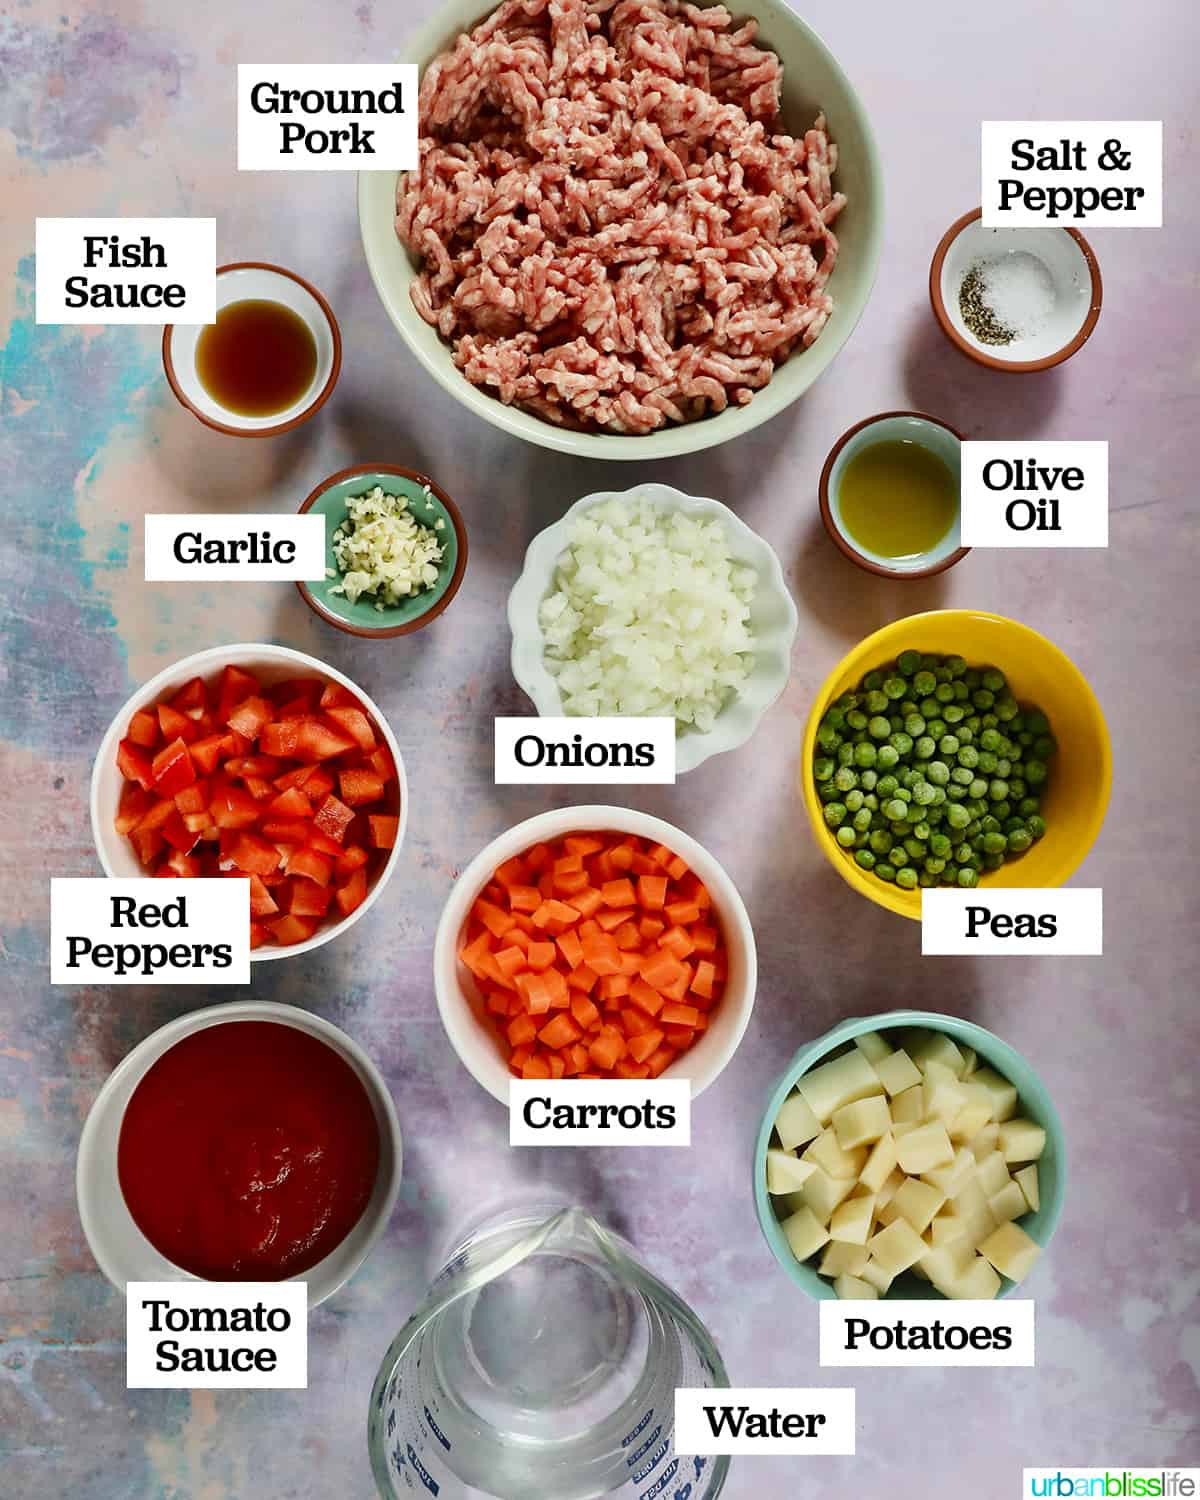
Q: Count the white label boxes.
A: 12